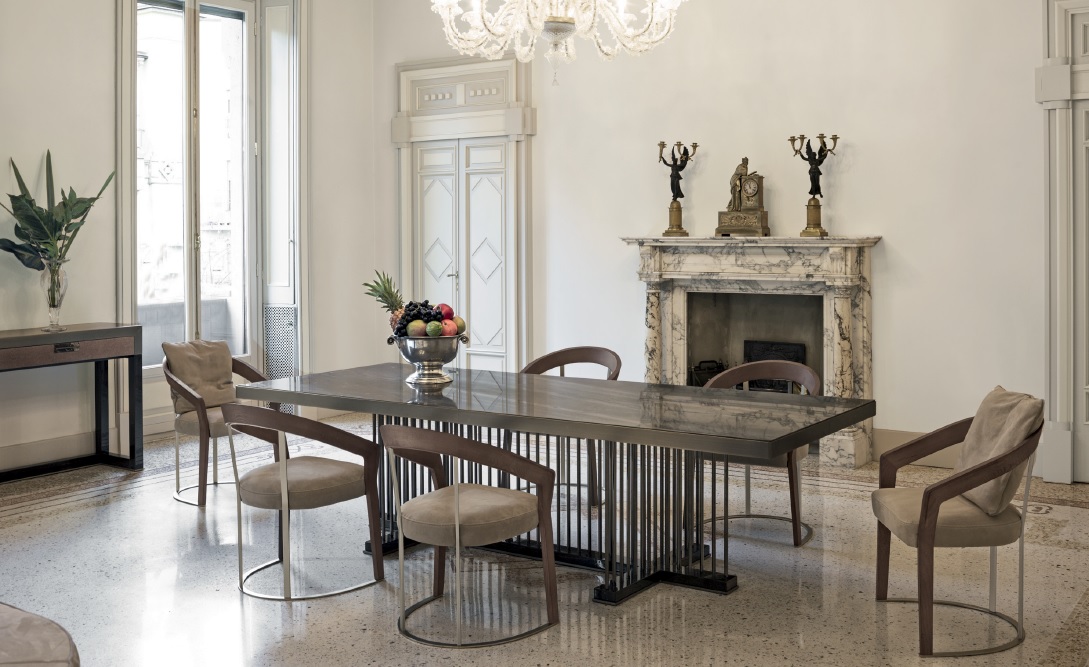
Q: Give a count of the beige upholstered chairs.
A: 6